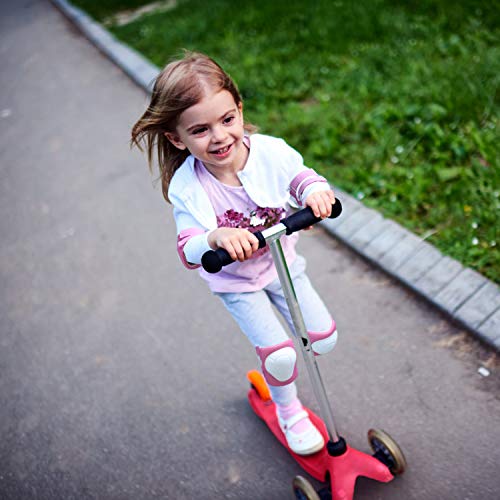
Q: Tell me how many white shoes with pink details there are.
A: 1